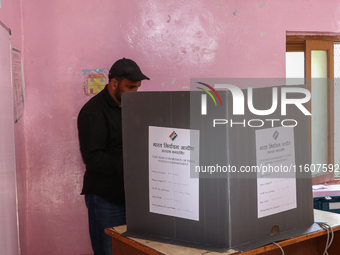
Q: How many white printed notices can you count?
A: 2